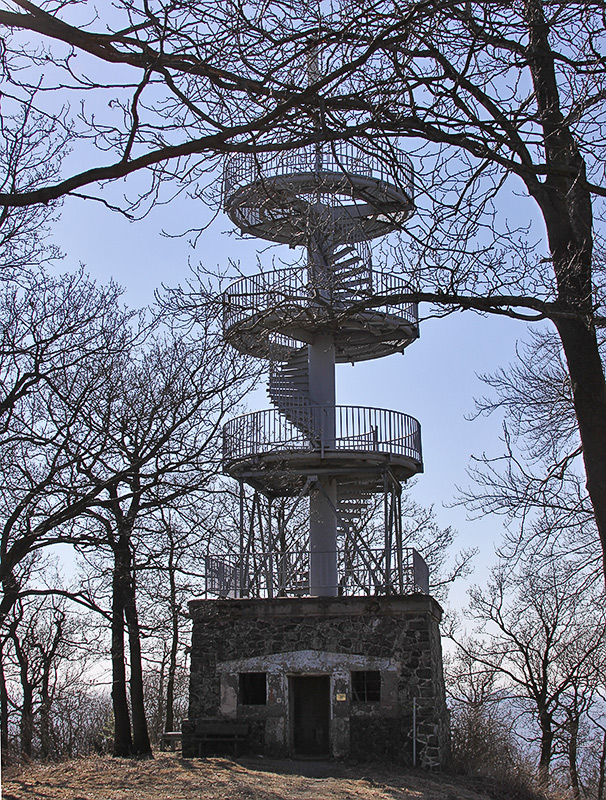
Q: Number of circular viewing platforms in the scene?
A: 3